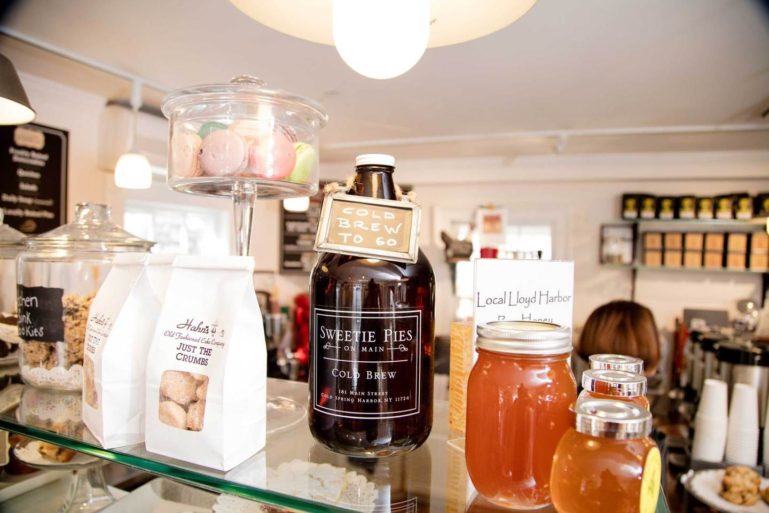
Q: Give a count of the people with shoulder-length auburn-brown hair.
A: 1